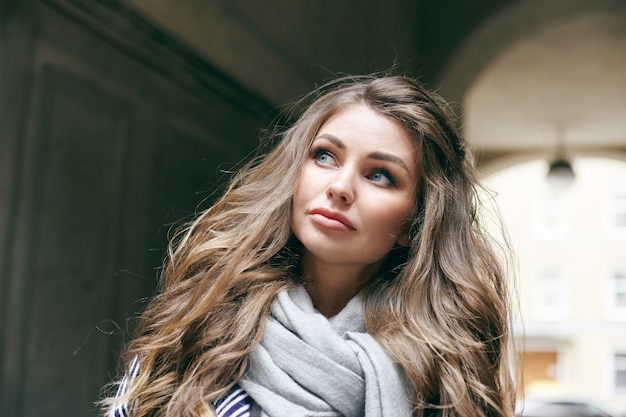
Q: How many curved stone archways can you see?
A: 2